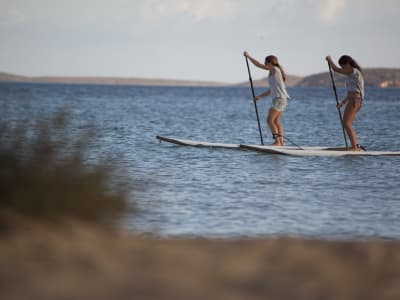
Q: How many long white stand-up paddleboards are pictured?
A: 2